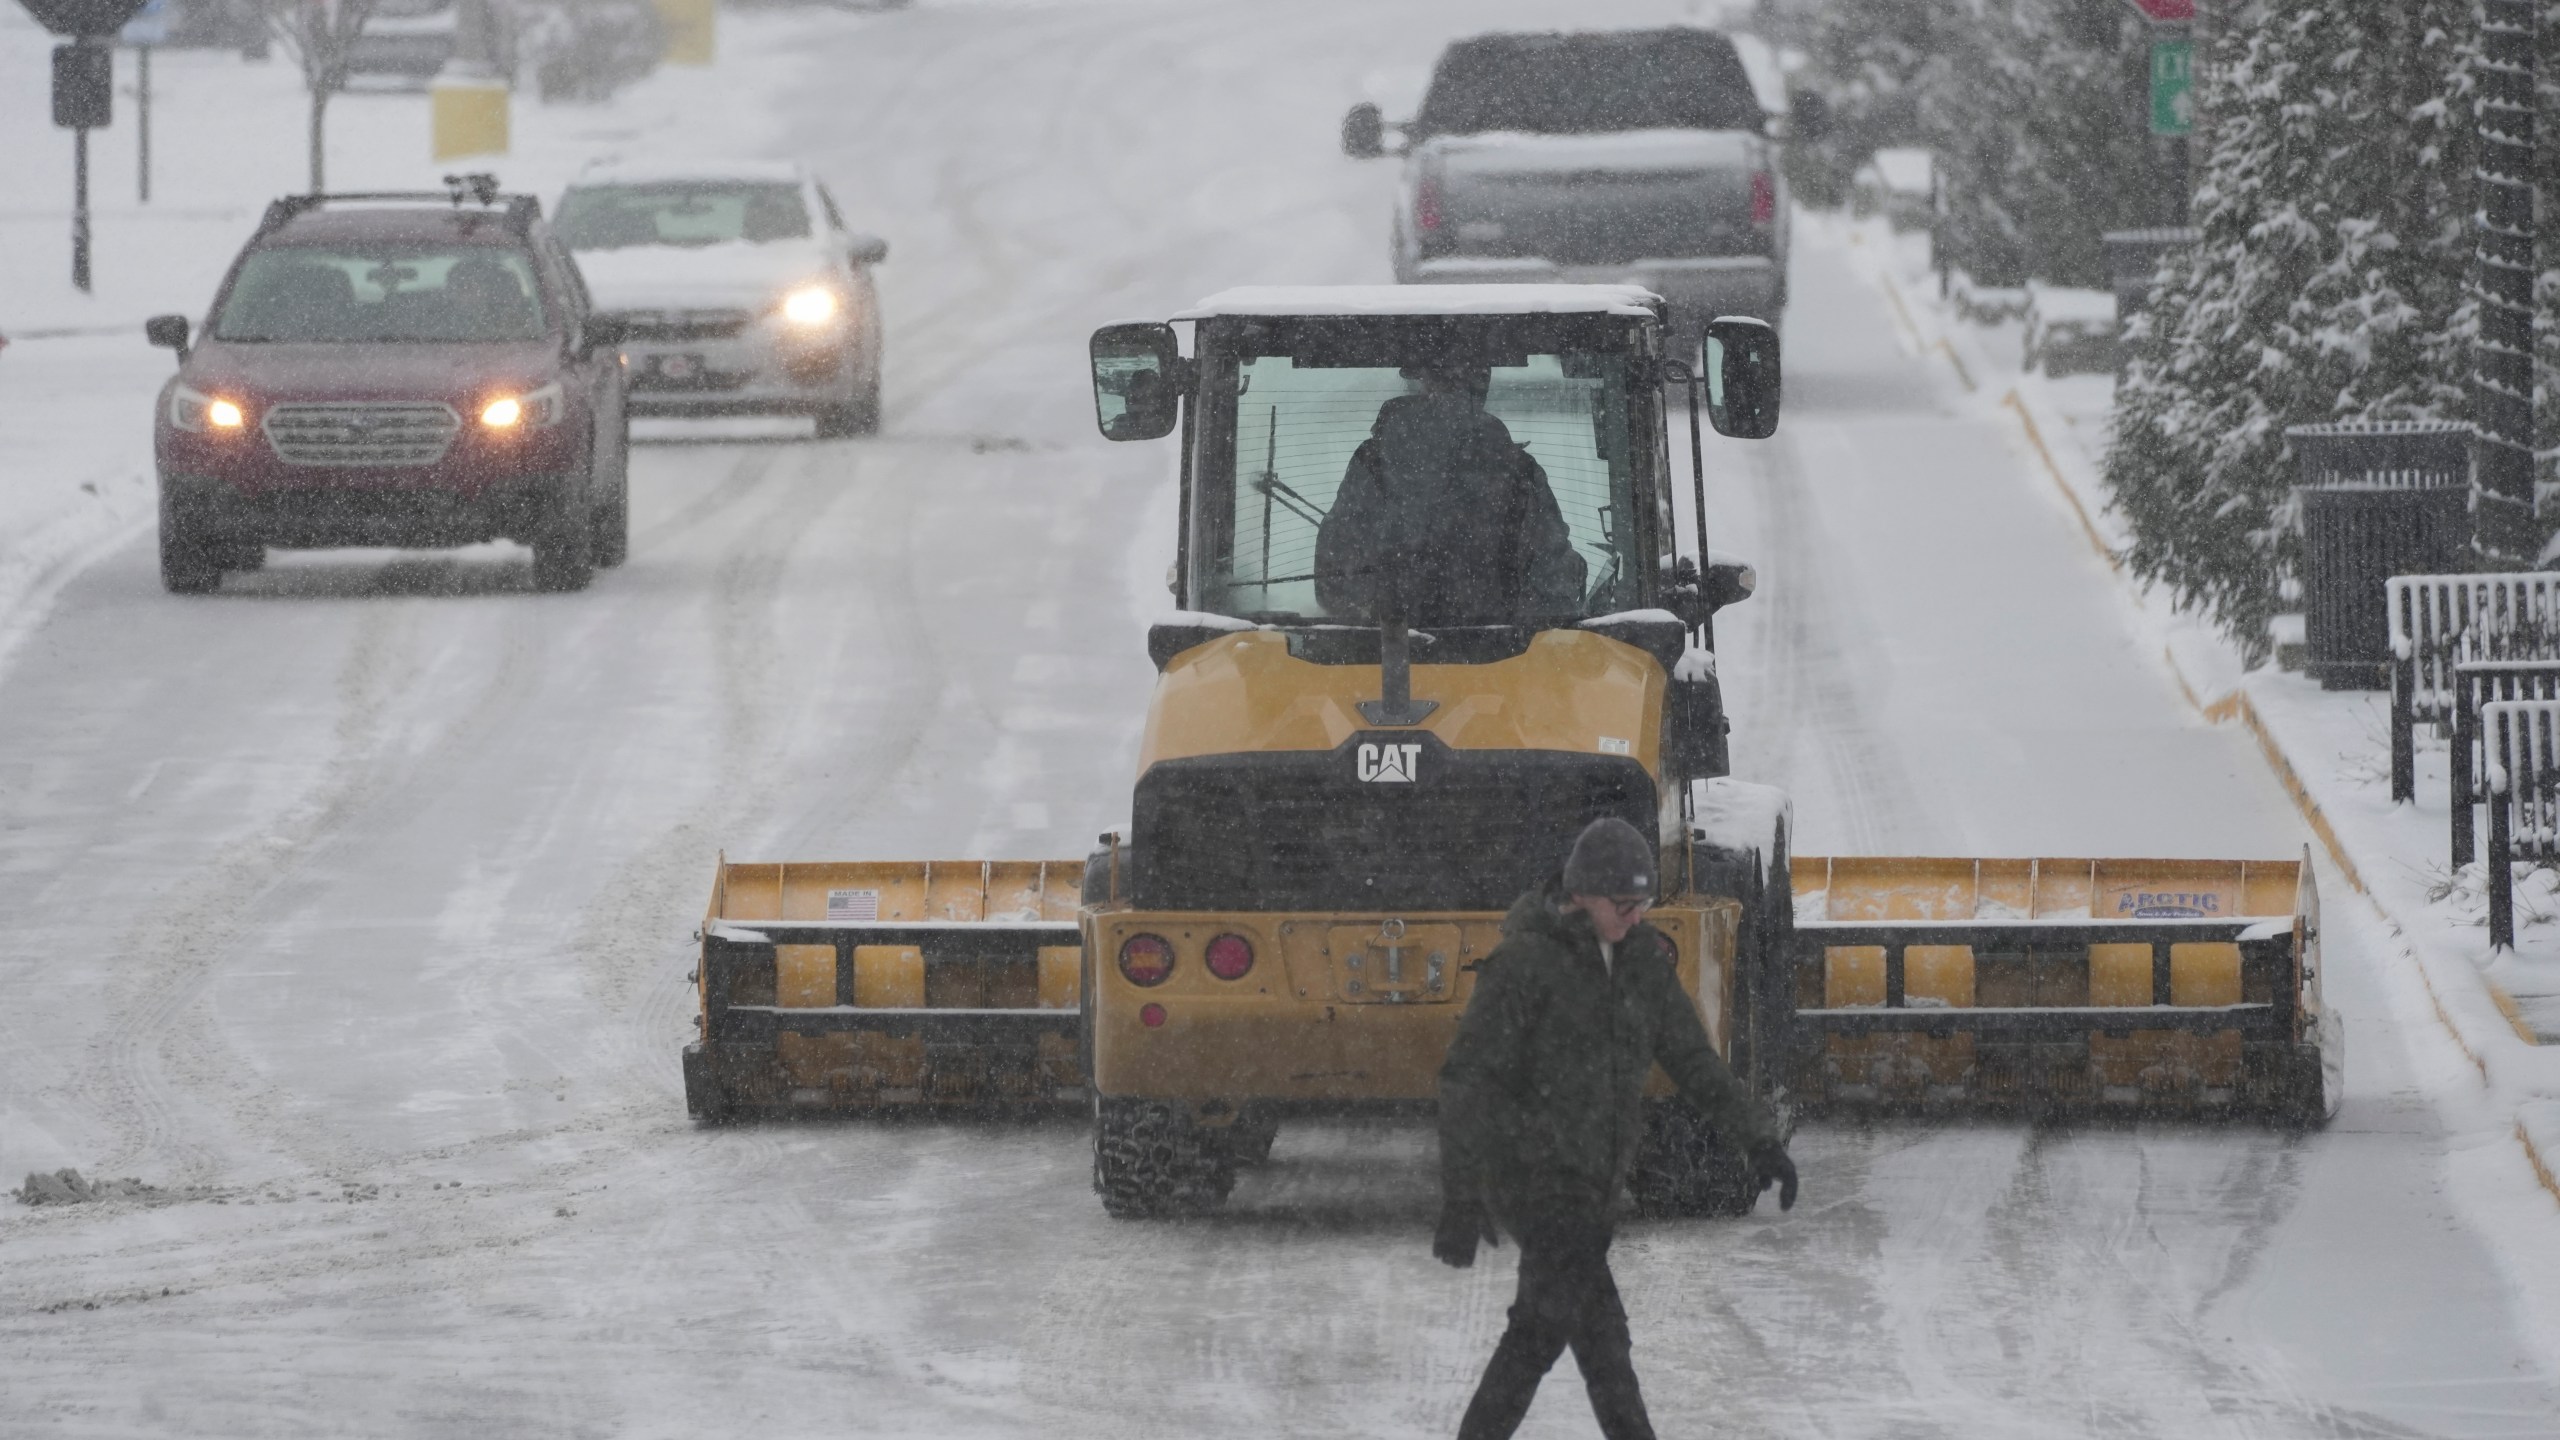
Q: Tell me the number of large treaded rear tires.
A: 2